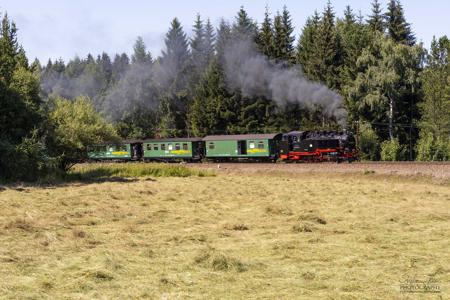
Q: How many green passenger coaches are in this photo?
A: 3